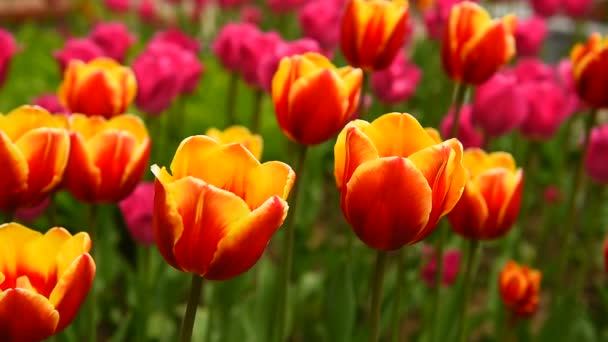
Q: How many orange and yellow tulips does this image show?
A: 13